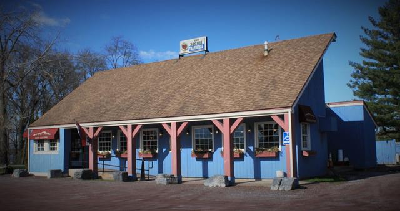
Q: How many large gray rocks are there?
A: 7